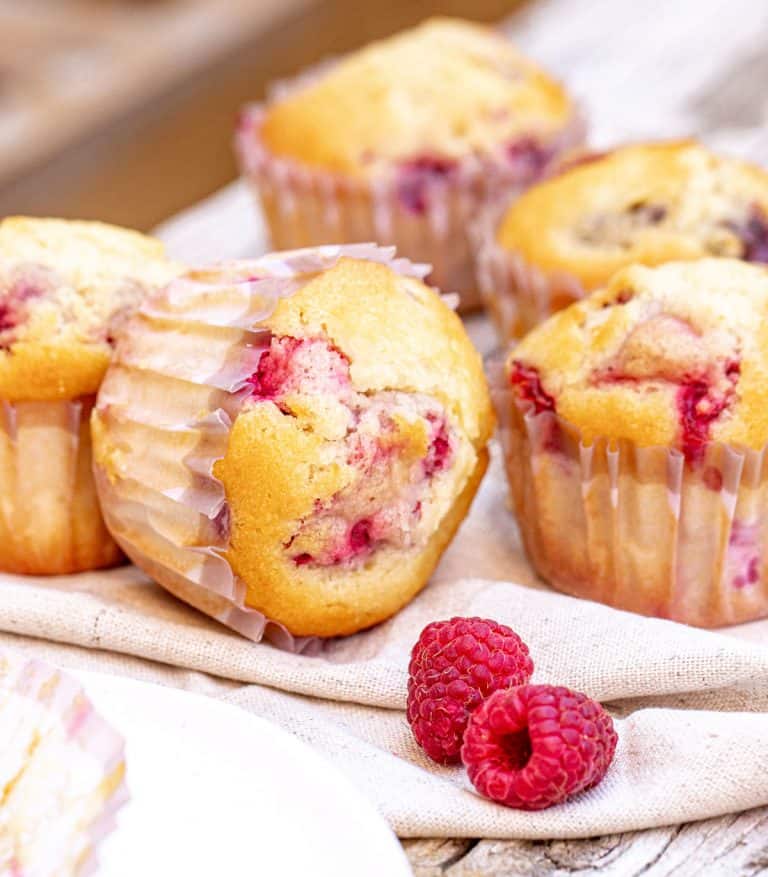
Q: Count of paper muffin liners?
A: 6